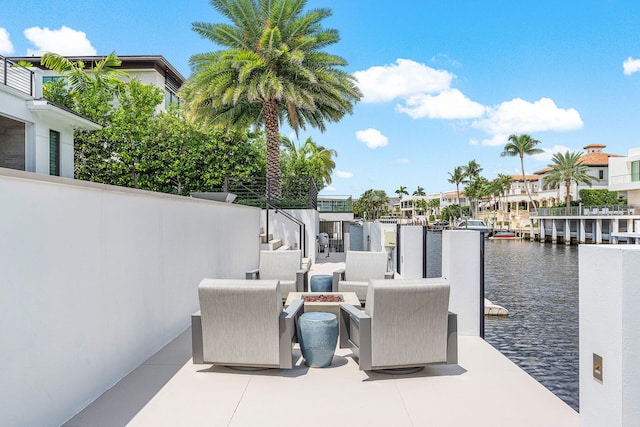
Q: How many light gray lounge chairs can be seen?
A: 4